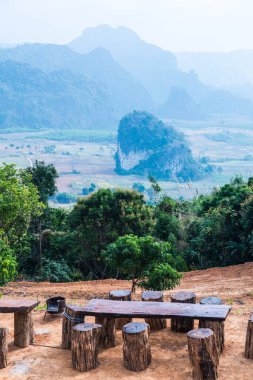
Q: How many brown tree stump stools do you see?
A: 9